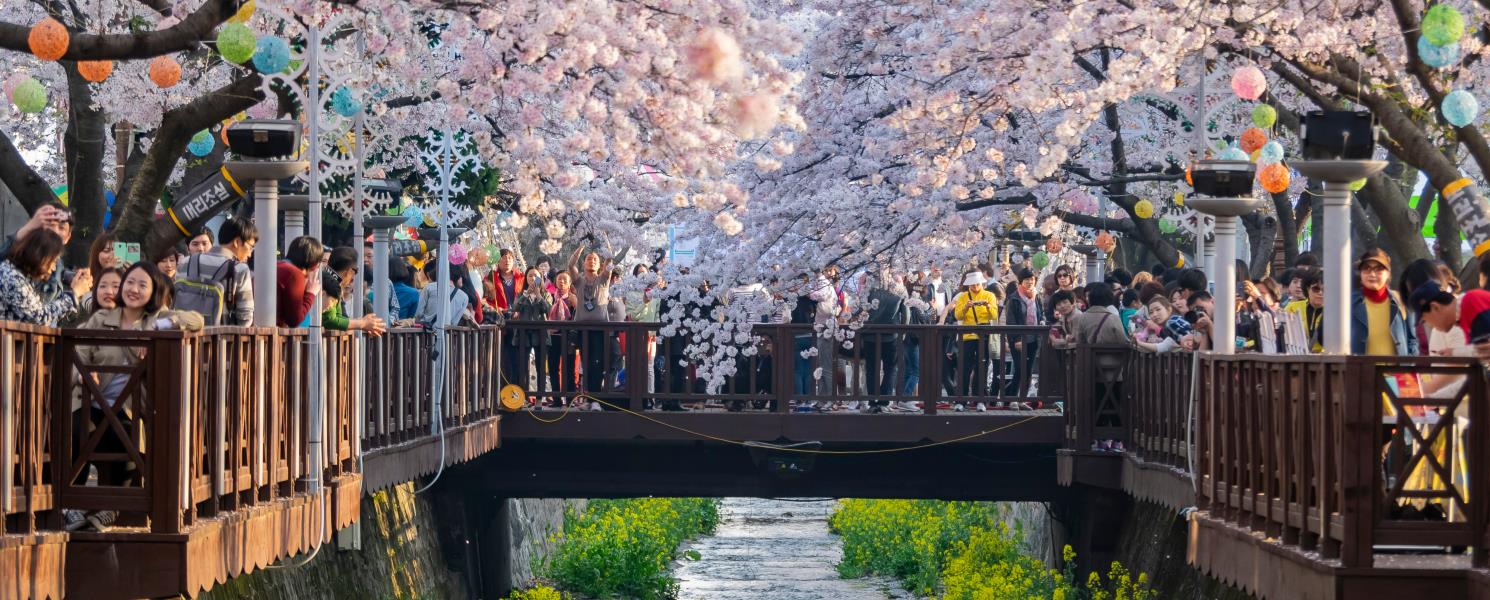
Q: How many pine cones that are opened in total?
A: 0